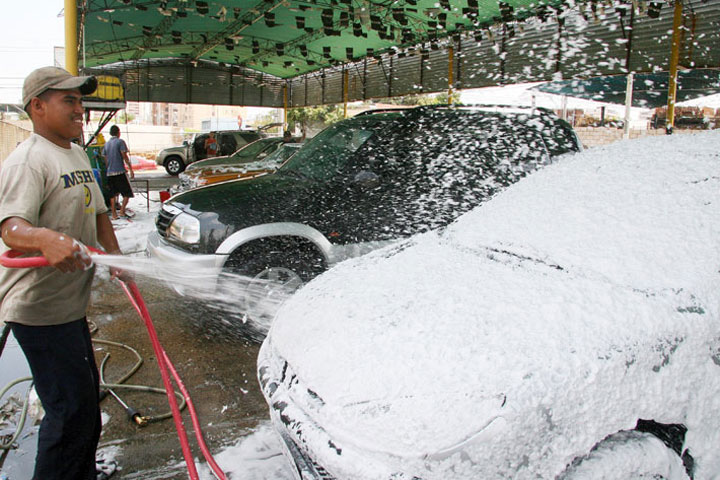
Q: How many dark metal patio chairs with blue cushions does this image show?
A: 0